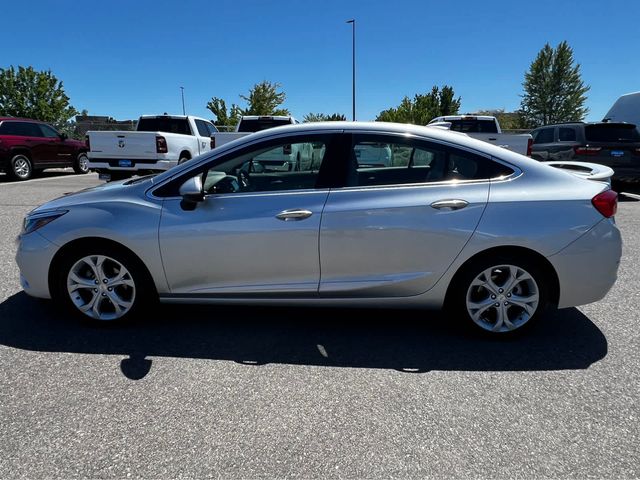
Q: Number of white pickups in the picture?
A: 3